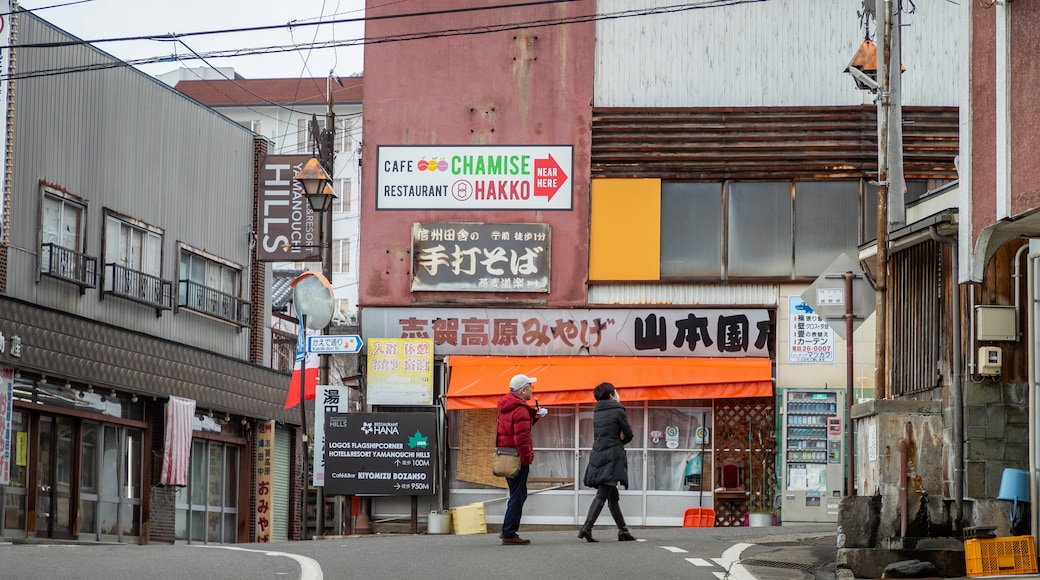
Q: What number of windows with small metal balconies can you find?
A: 3